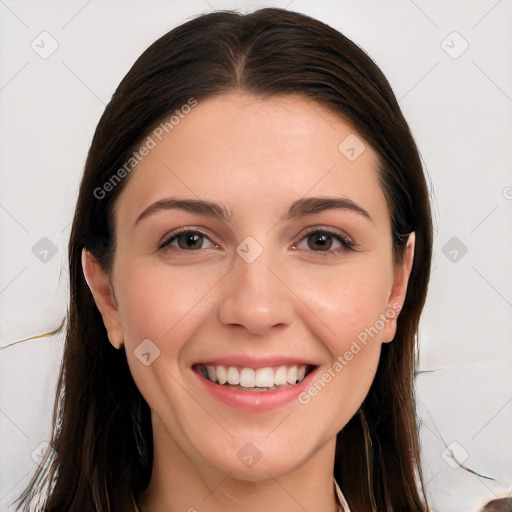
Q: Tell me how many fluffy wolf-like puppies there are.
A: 0